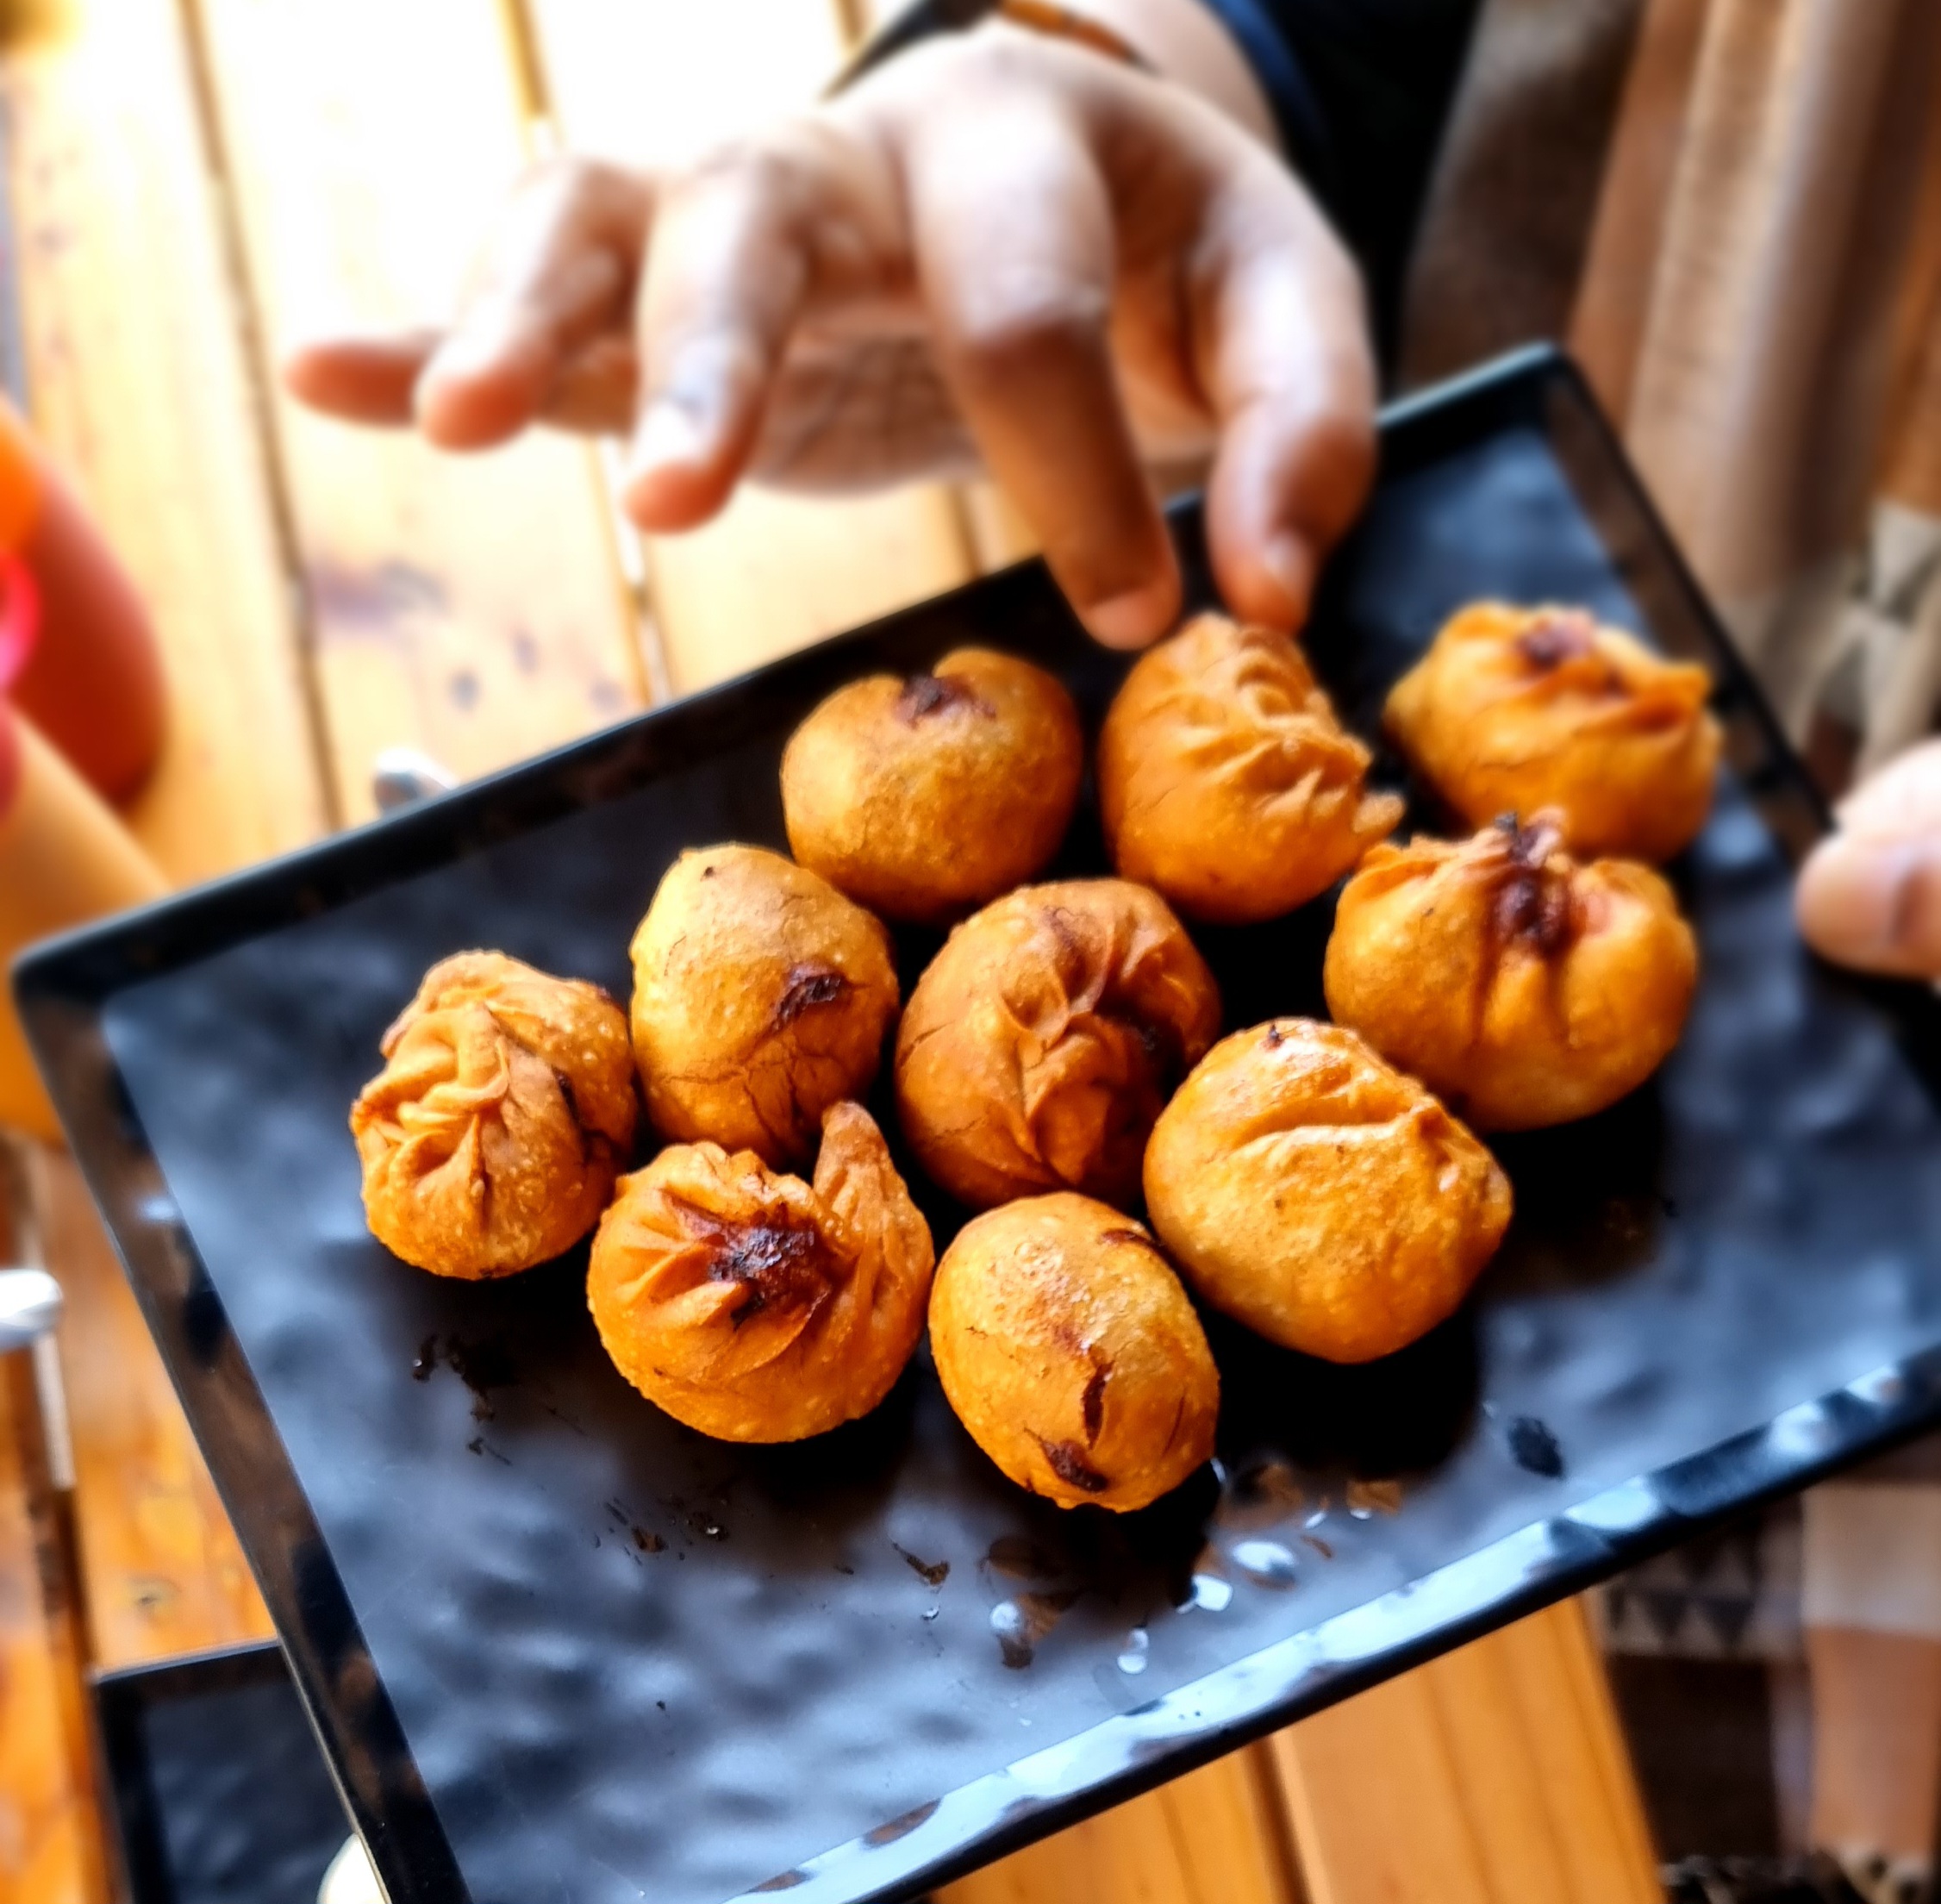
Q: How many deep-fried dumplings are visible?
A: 10